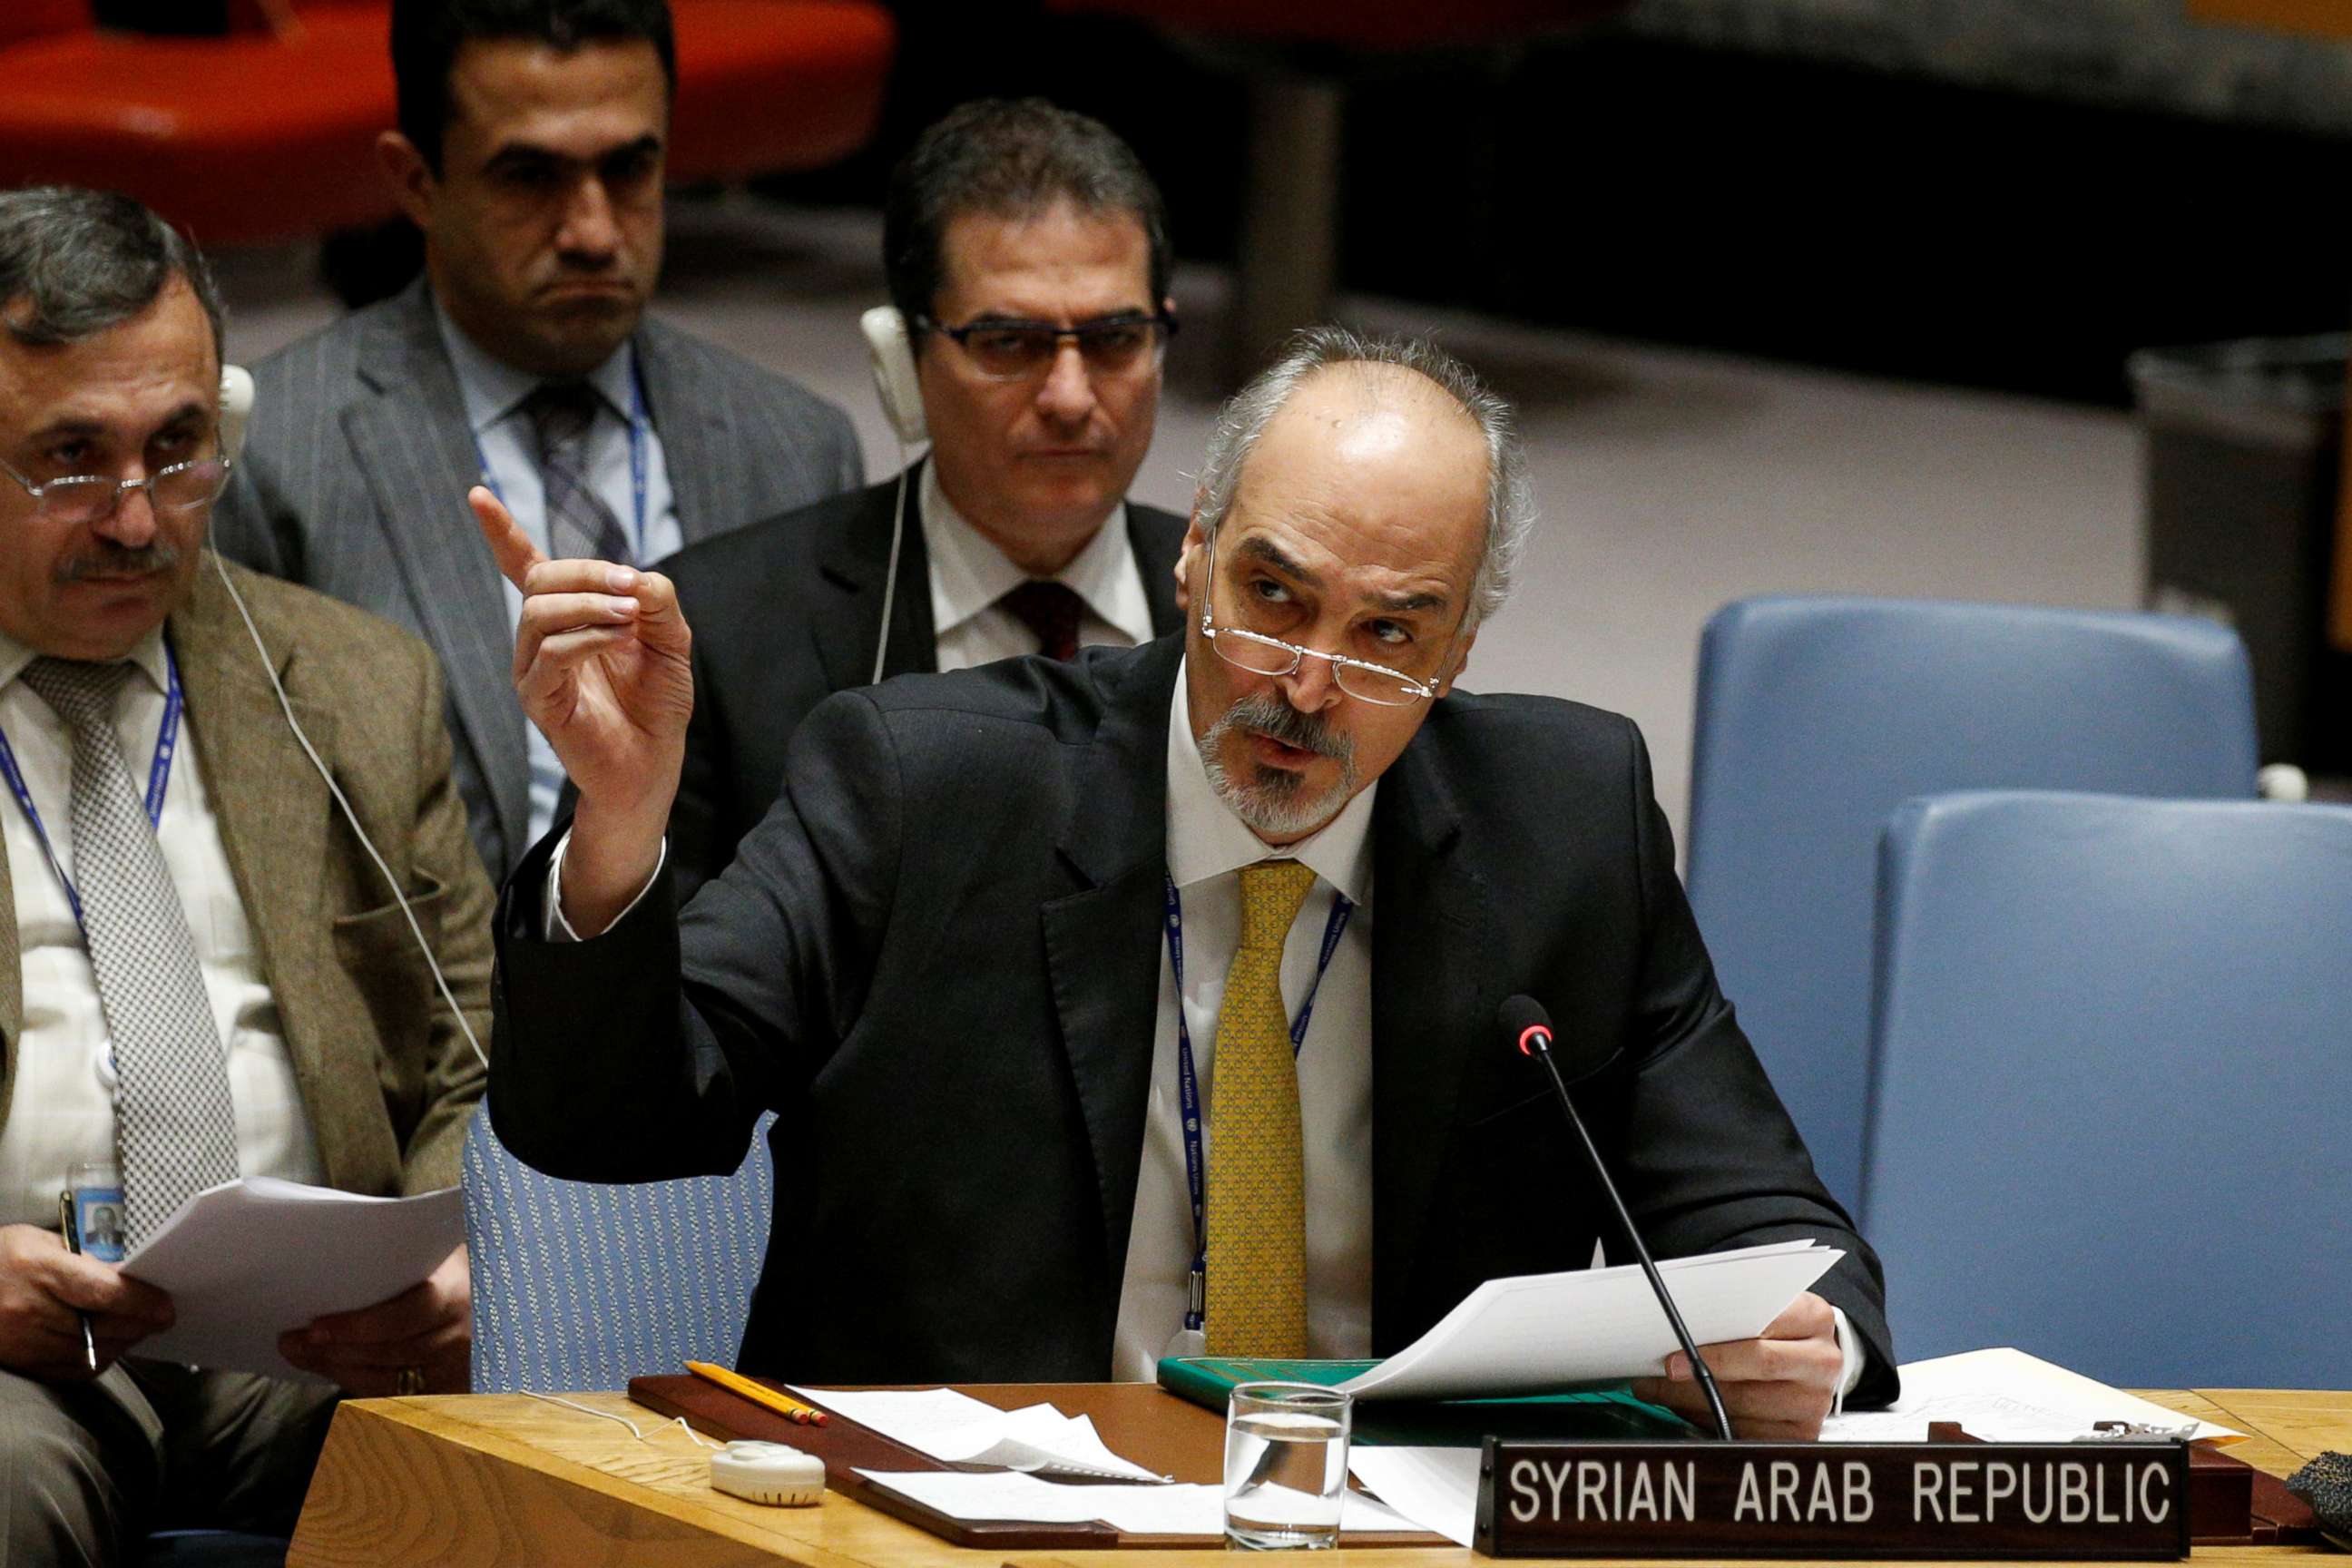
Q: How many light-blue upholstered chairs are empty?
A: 2